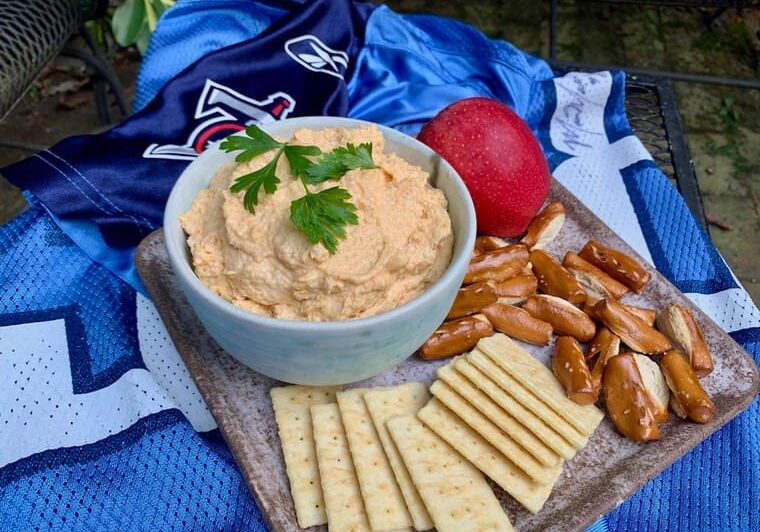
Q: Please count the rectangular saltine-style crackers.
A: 11